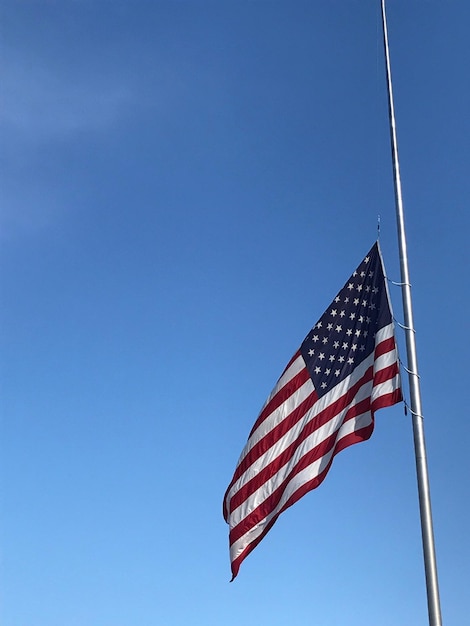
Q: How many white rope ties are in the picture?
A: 4